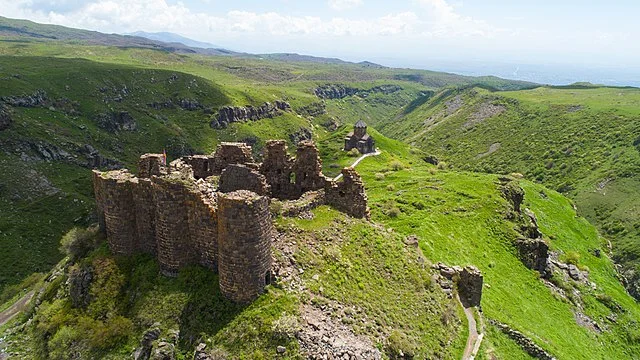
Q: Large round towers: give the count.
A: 3